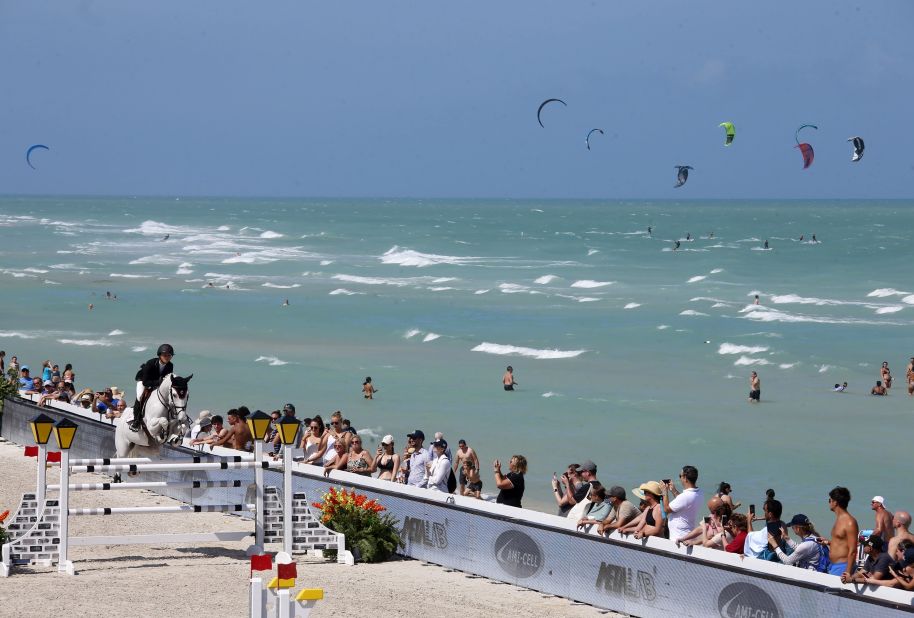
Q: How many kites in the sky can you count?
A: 8